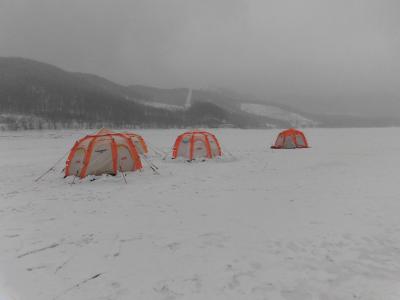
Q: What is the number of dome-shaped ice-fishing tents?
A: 4